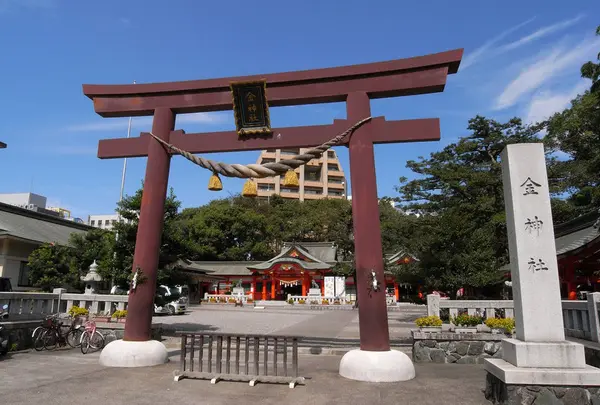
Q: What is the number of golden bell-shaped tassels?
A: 3